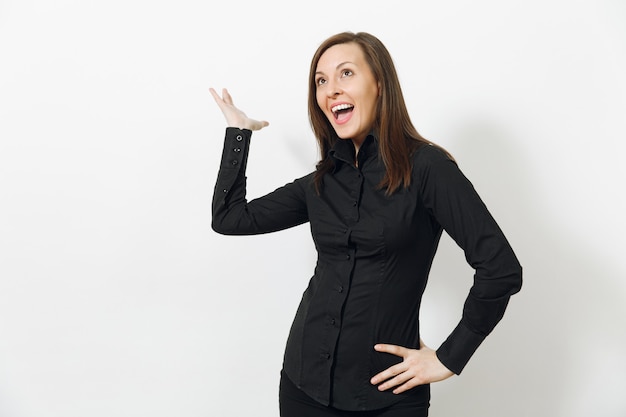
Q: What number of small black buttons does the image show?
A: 11